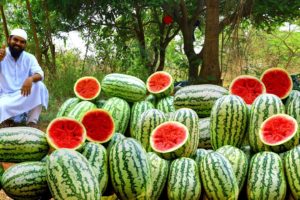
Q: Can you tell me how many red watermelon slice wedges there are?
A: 8